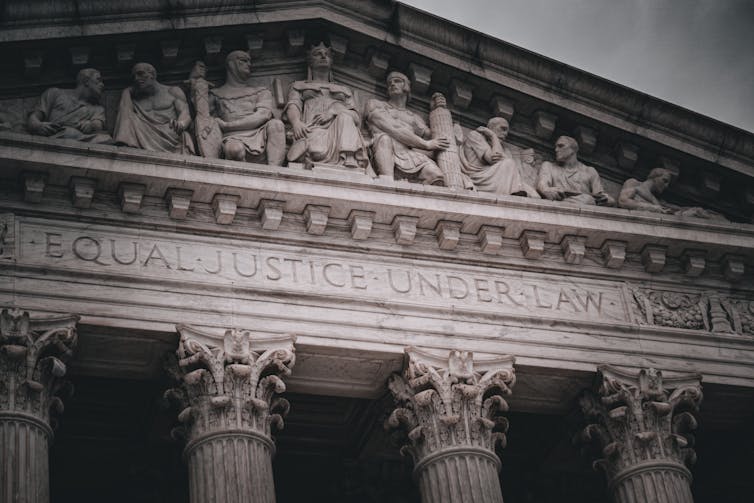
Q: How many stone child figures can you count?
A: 0